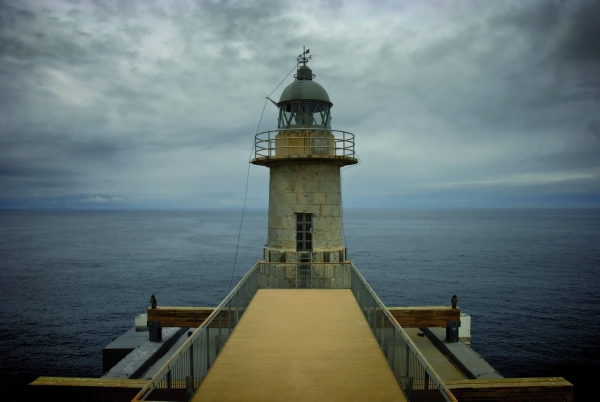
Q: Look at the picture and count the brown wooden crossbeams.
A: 4